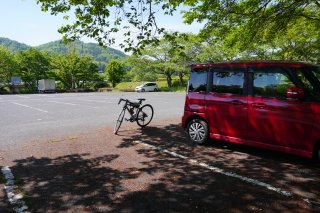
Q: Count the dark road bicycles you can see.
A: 1